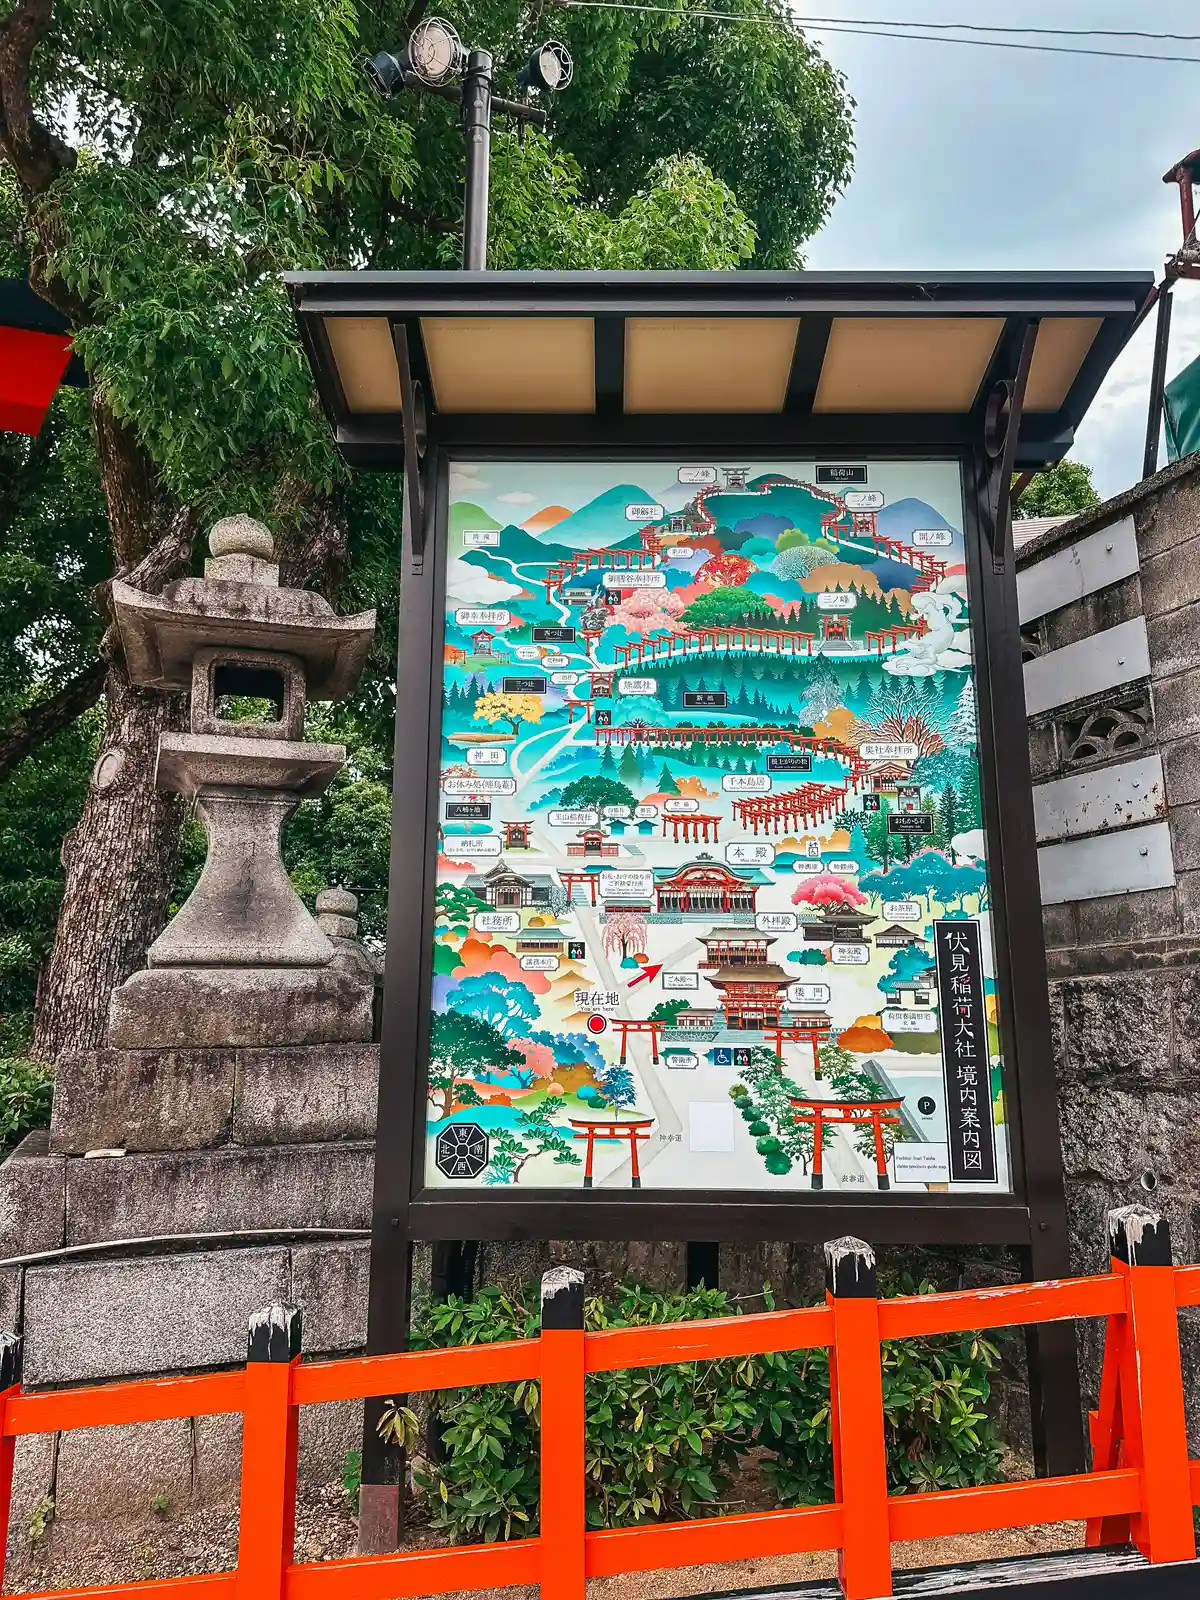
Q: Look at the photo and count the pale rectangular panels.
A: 4